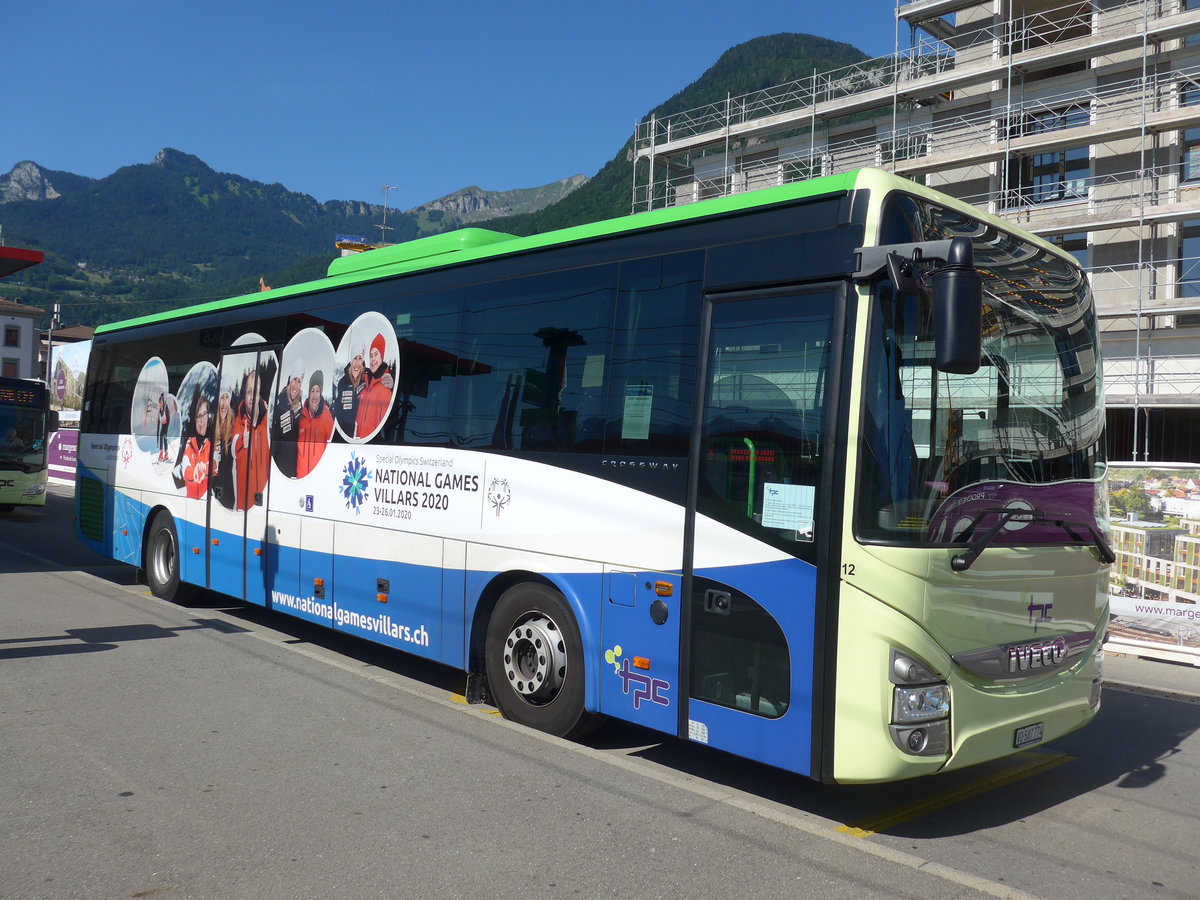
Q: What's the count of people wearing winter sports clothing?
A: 8